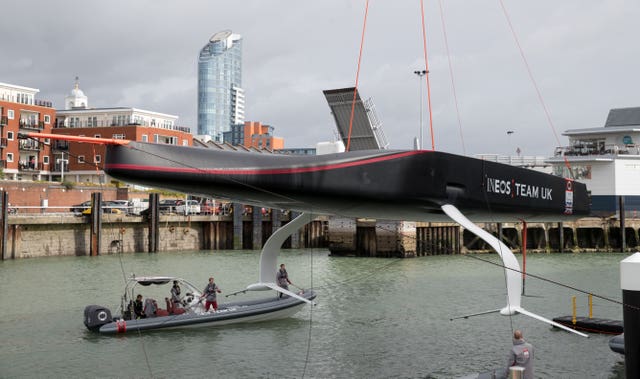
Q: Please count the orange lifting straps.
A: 4